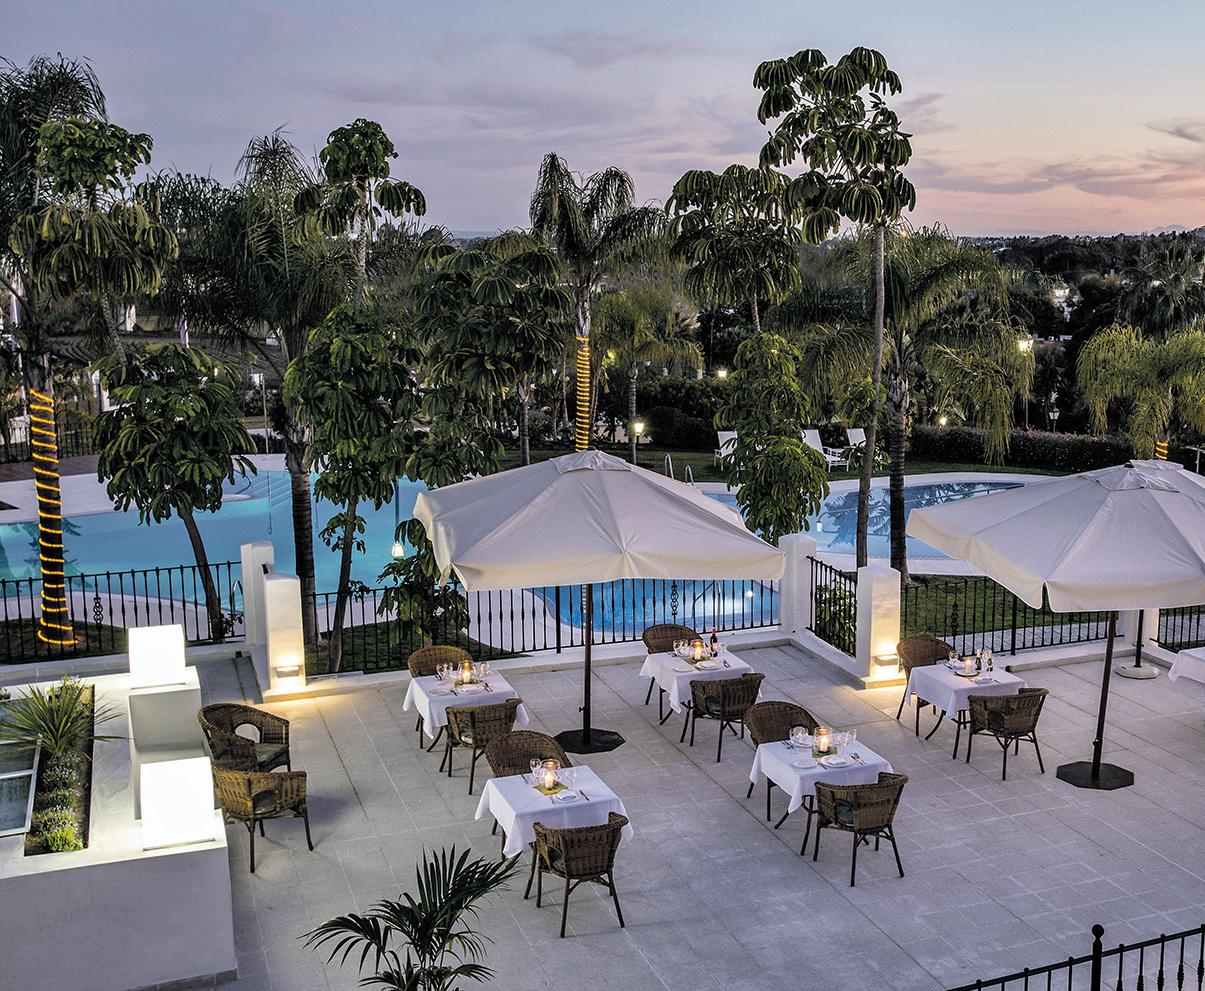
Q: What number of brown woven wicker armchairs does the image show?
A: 12